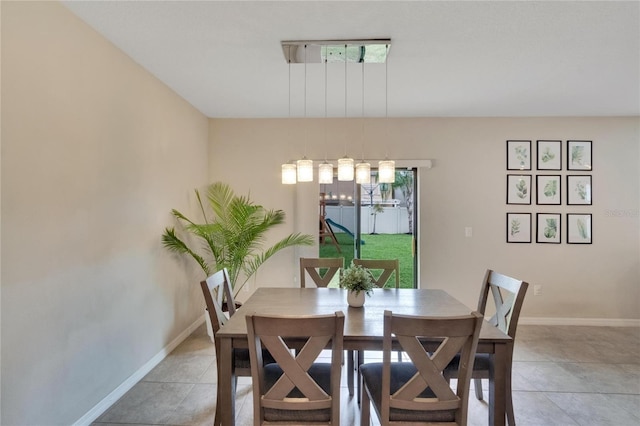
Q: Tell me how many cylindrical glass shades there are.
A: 6